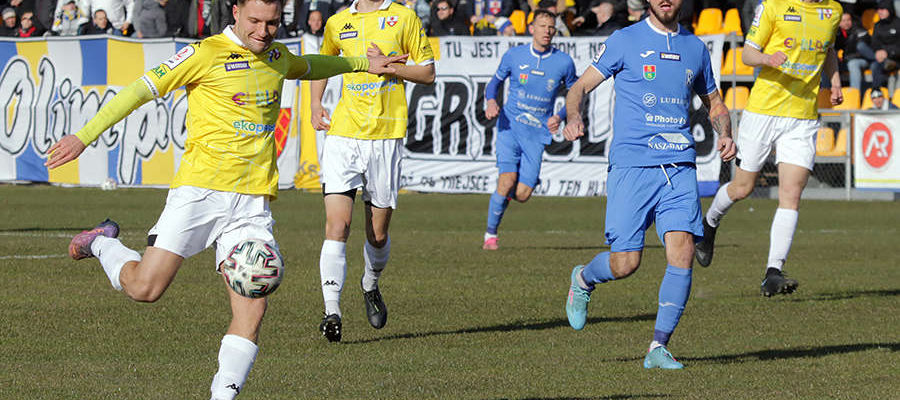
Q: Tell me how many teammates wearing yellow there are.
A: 3